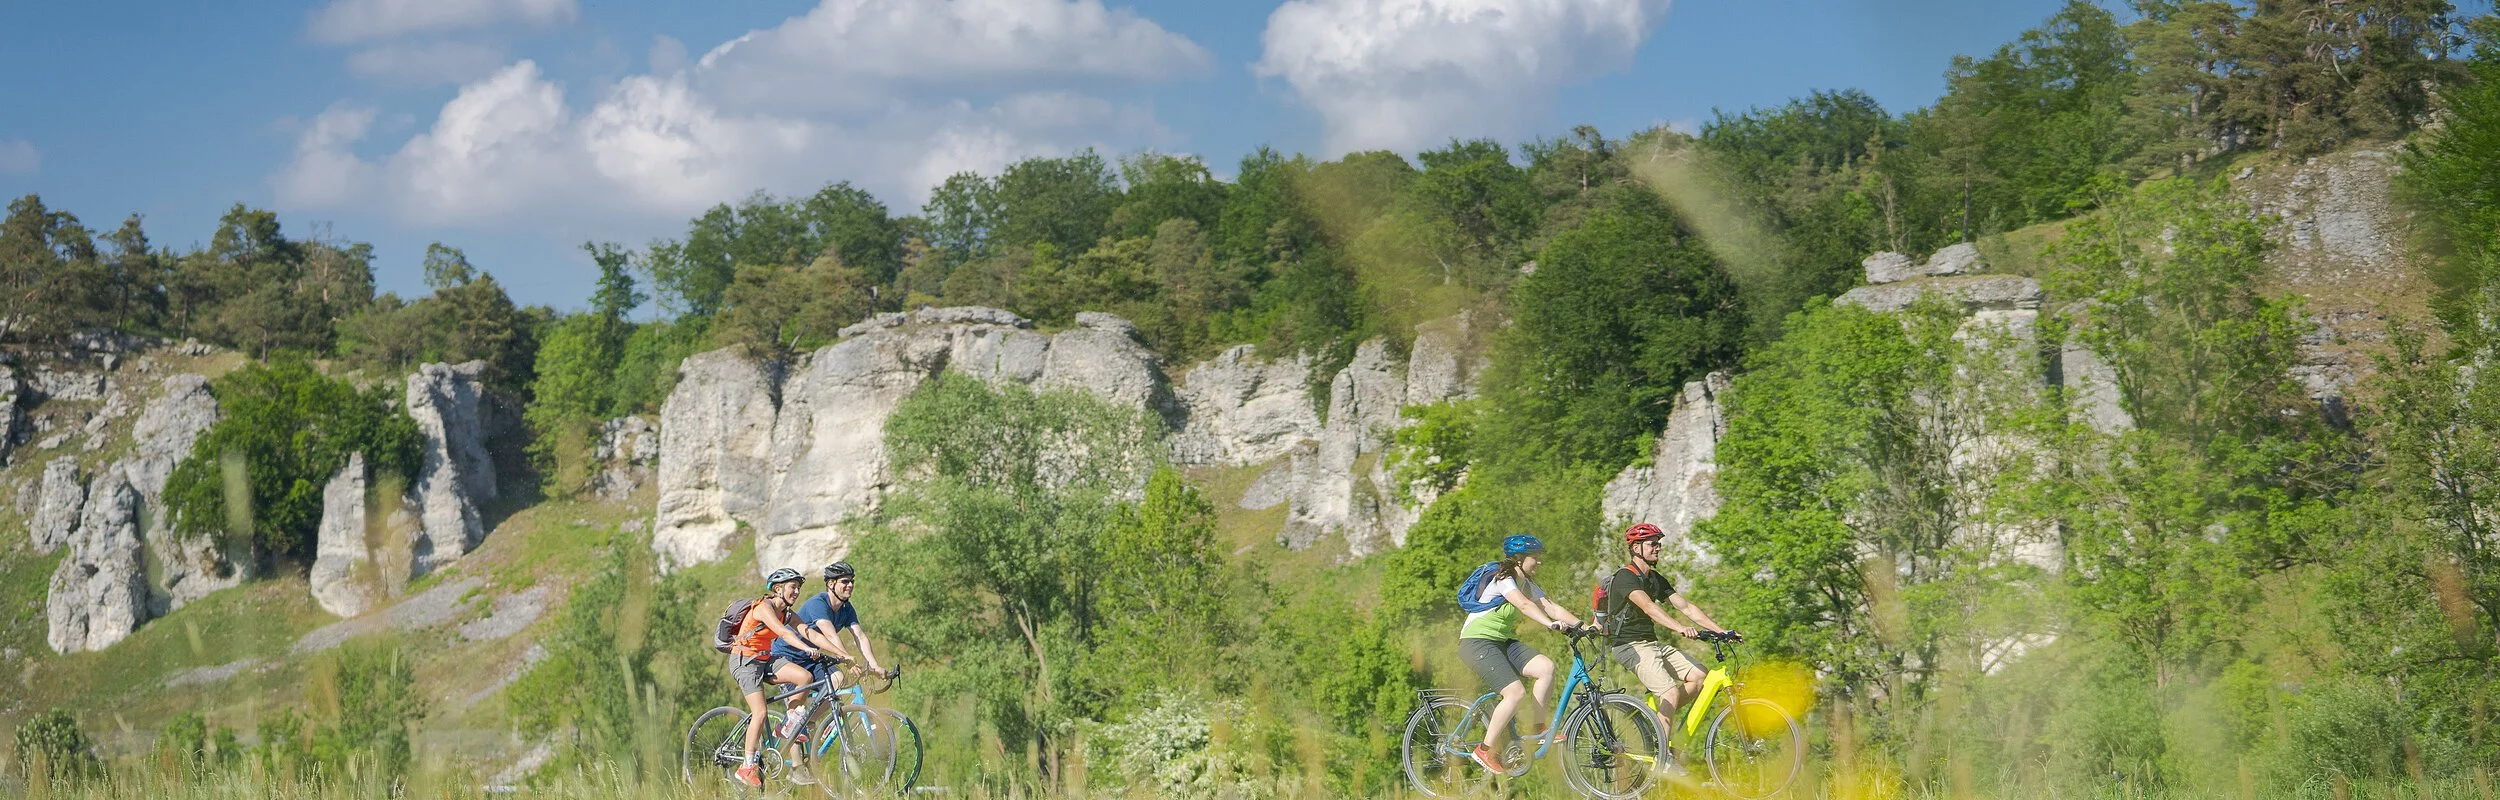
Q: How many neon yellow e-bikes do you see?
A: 1